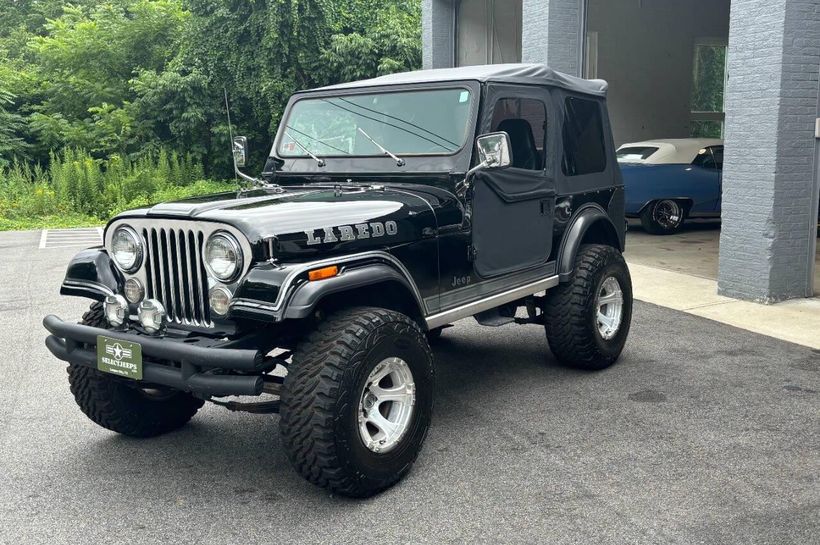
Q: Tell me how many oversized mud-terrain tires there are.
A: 3